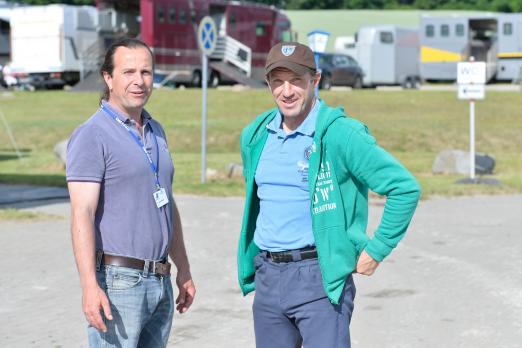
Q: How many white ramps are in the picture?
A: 1